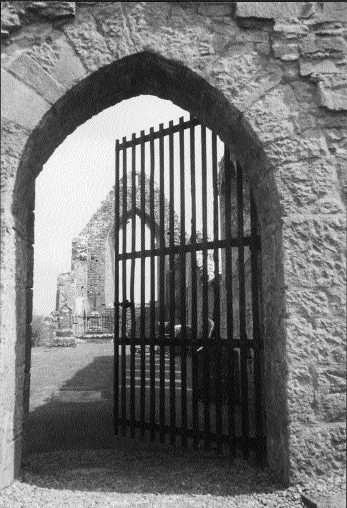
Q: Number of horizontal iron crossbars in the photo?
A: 4